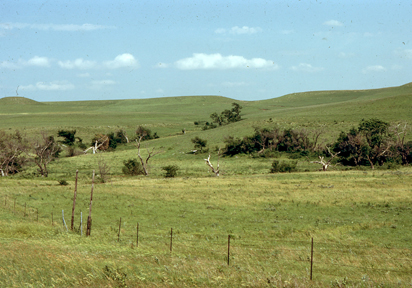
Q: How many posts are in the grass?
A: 14